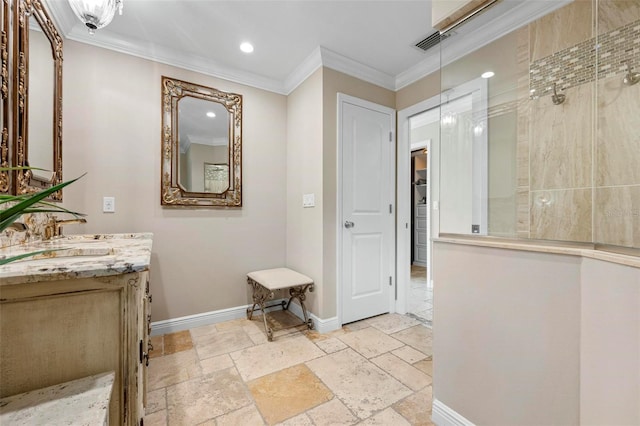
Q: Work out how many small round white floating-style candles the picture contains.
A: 0